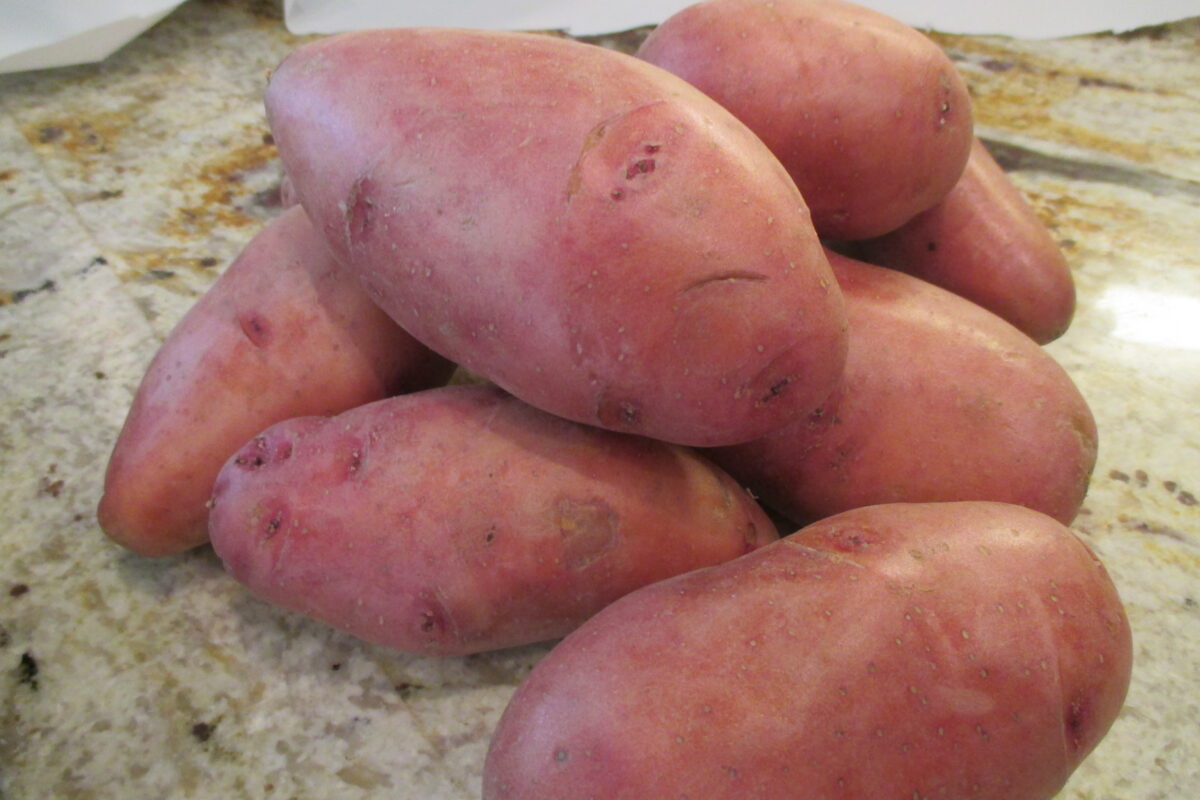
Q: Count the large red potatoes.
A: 7